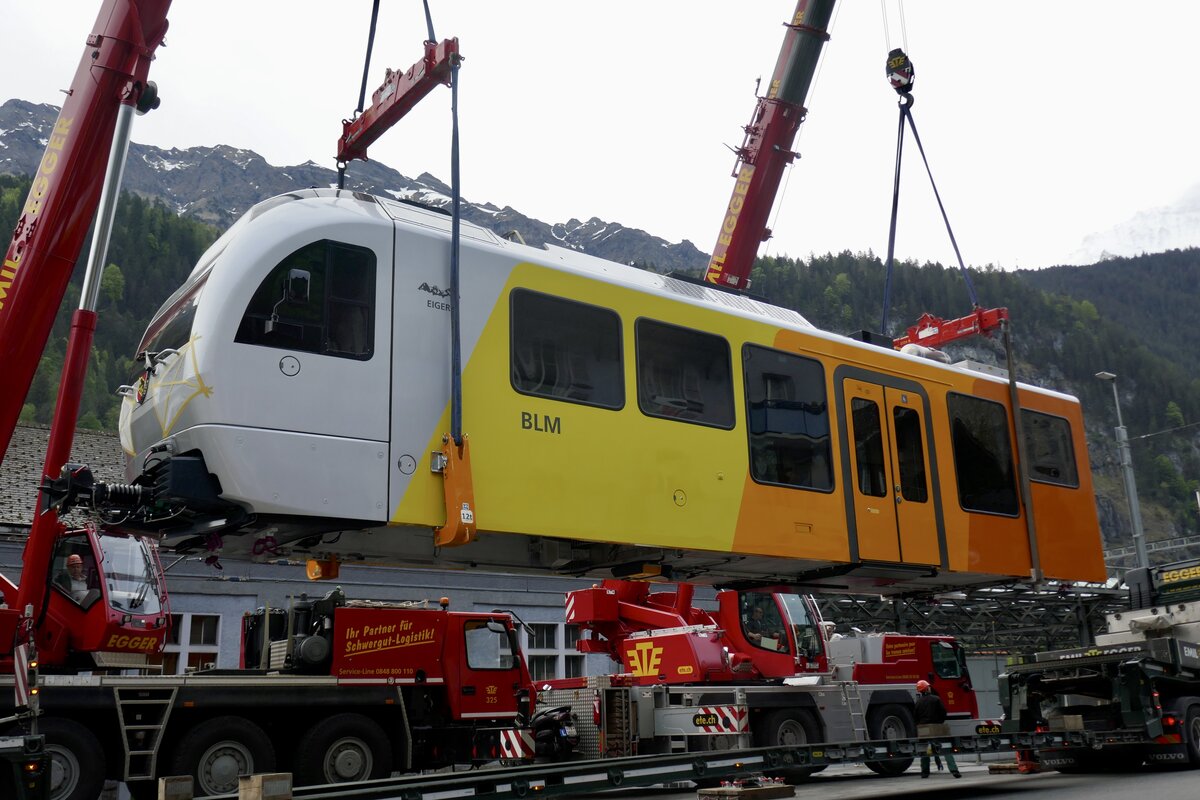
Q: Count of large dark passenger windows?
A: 5